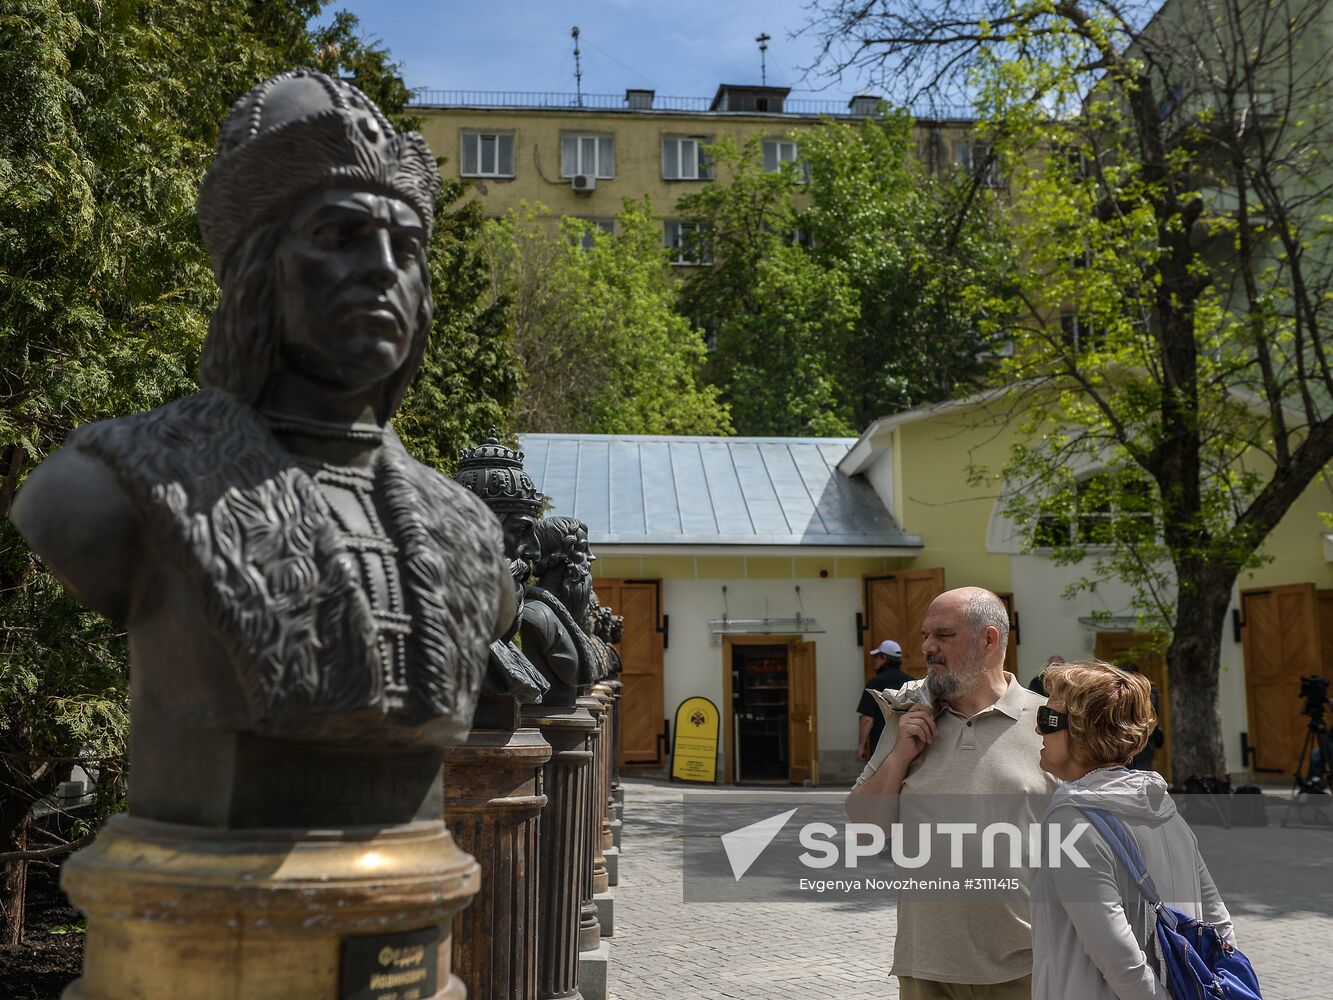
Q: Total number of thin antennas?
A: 2